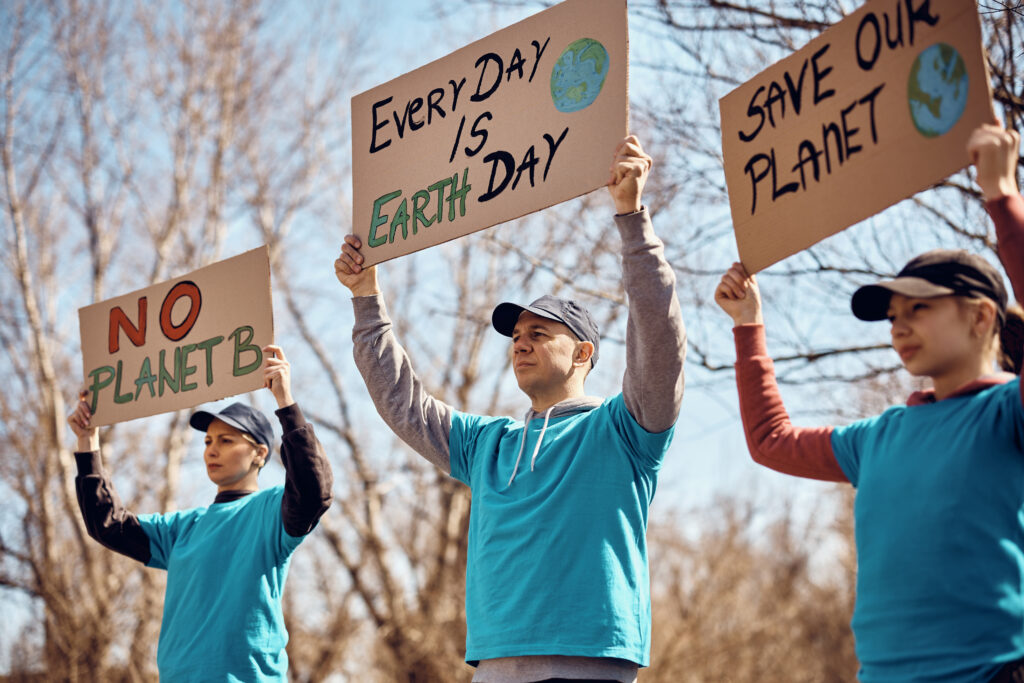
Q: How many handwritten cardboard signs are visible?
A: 3